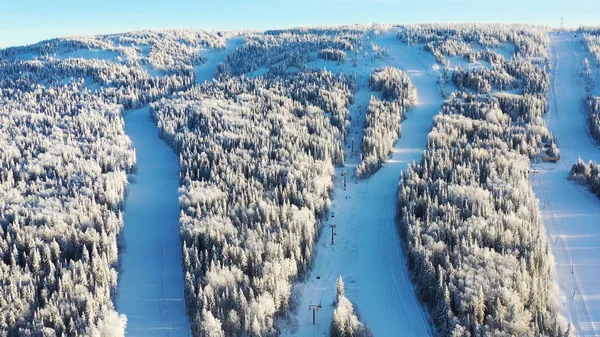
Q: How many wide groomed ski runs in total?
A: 3